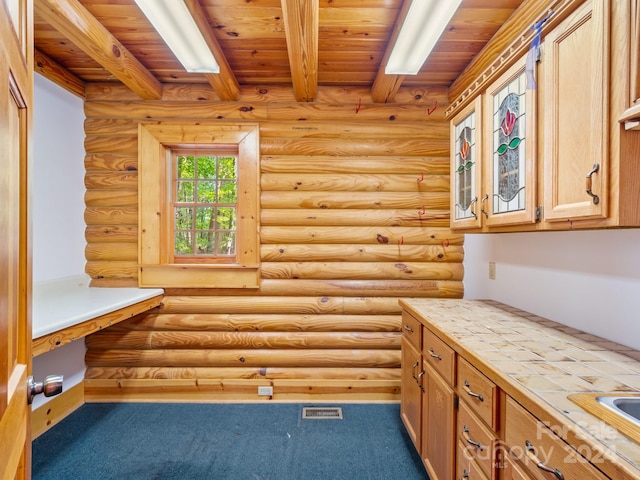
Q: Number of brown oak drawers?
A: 6